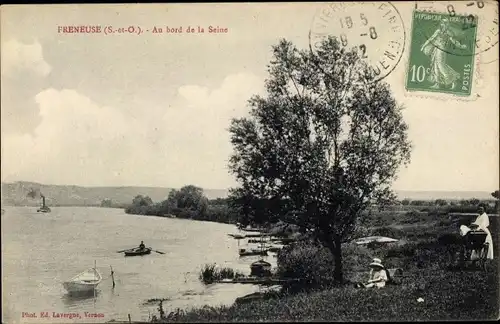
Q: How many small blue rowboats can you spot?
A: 0